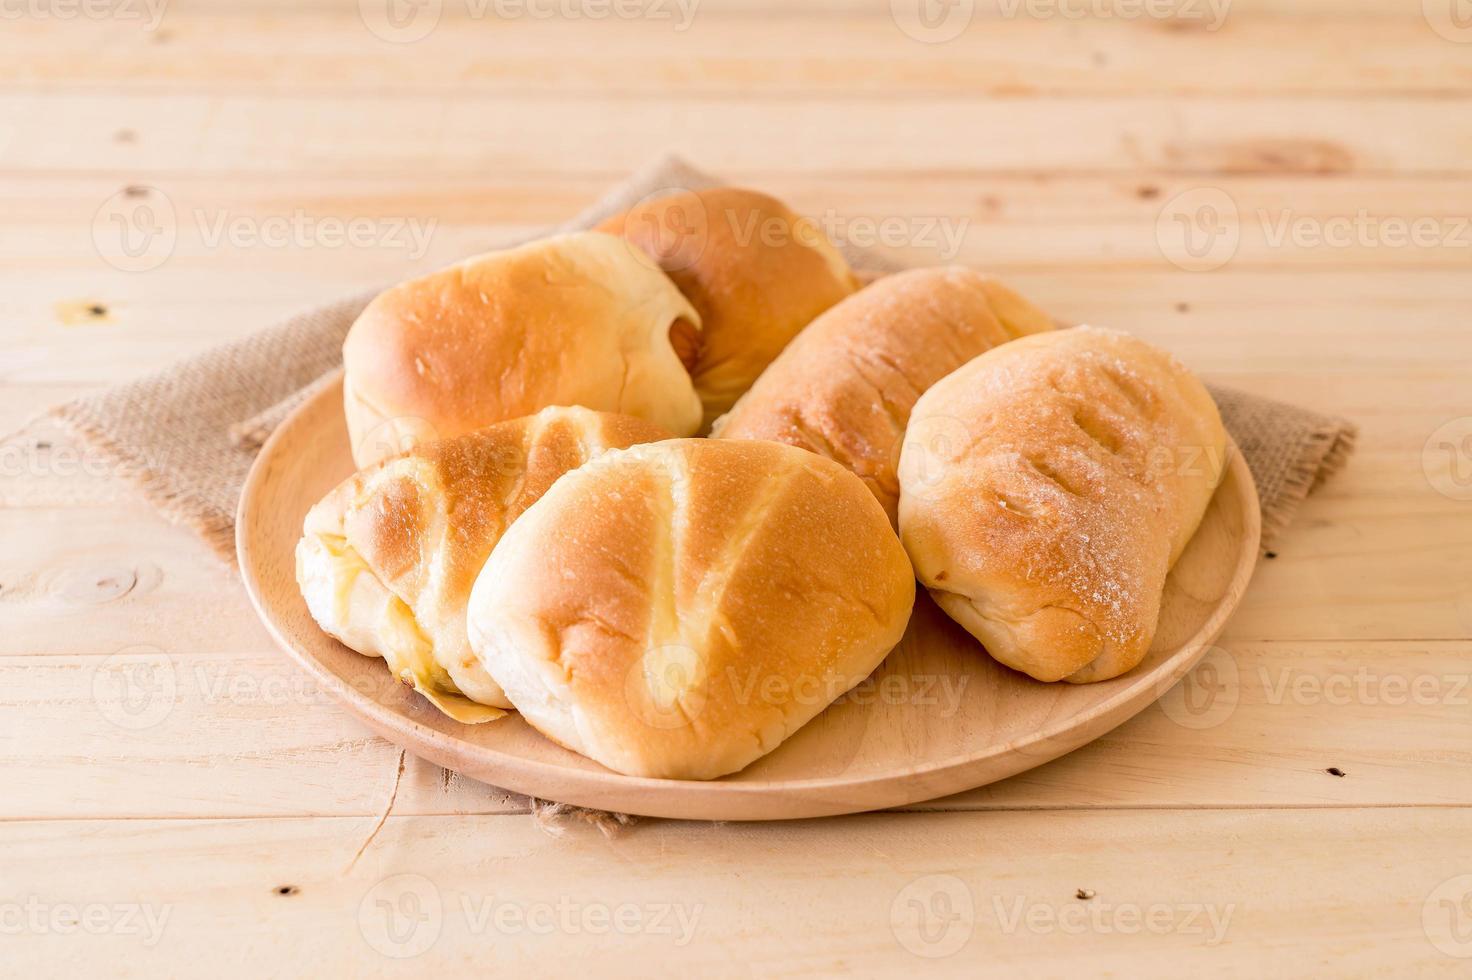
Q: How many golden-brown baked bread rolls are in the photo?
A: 6